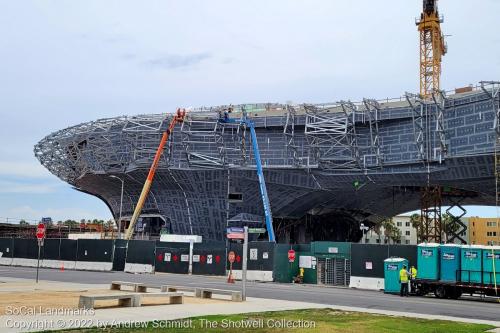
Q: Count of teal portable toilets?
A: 5